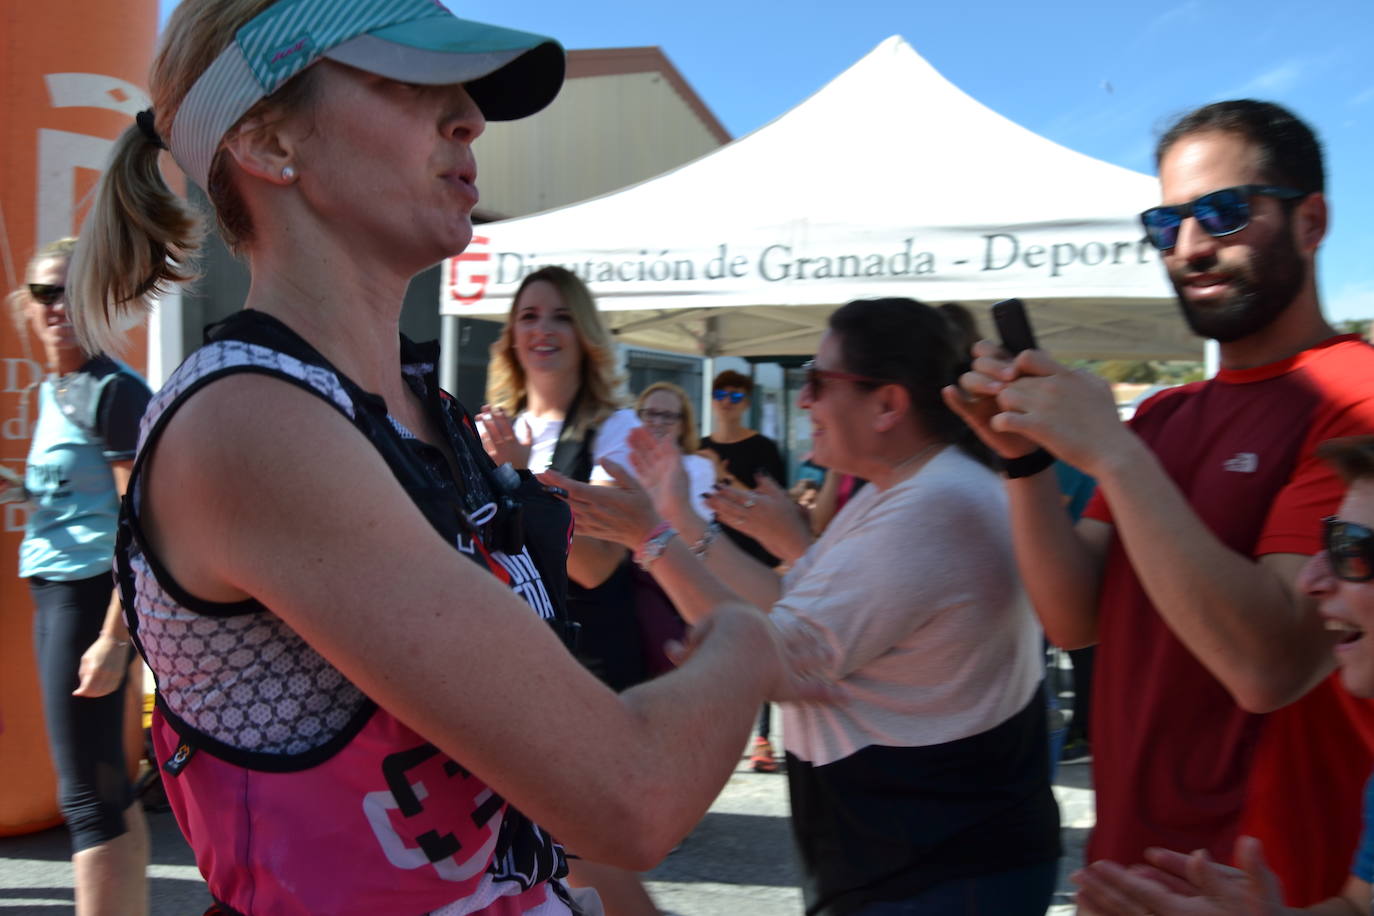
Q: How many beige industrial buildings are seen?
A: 1